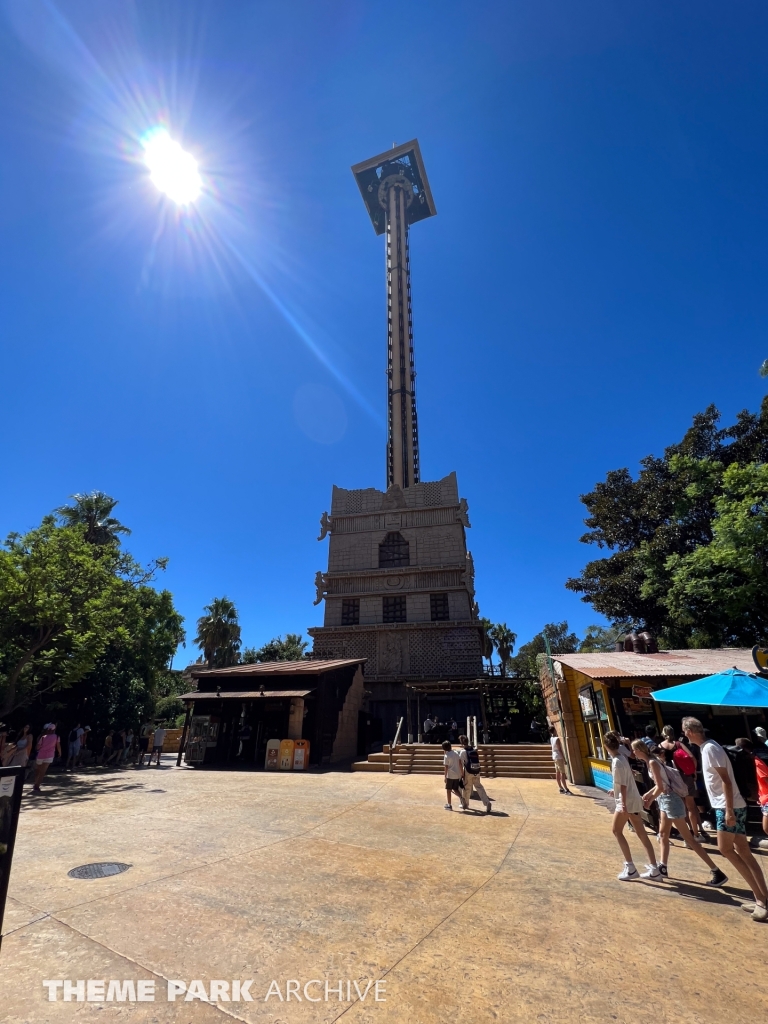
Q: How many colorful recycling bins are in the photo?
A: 3